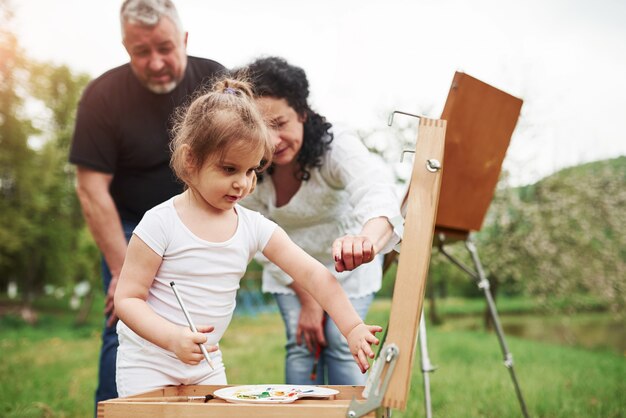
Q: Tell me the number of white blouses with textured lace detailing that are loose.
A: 1